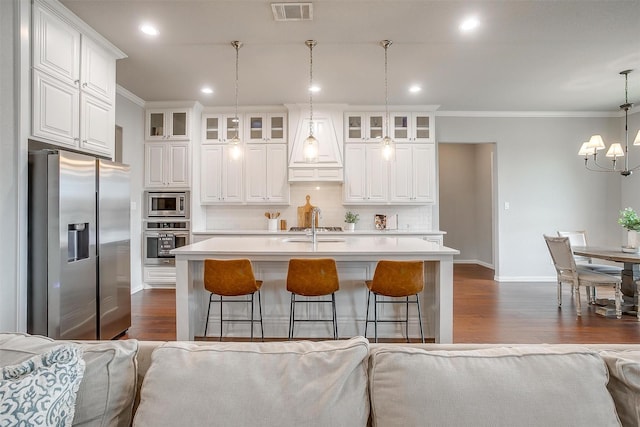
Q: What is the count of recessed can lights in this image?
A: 5